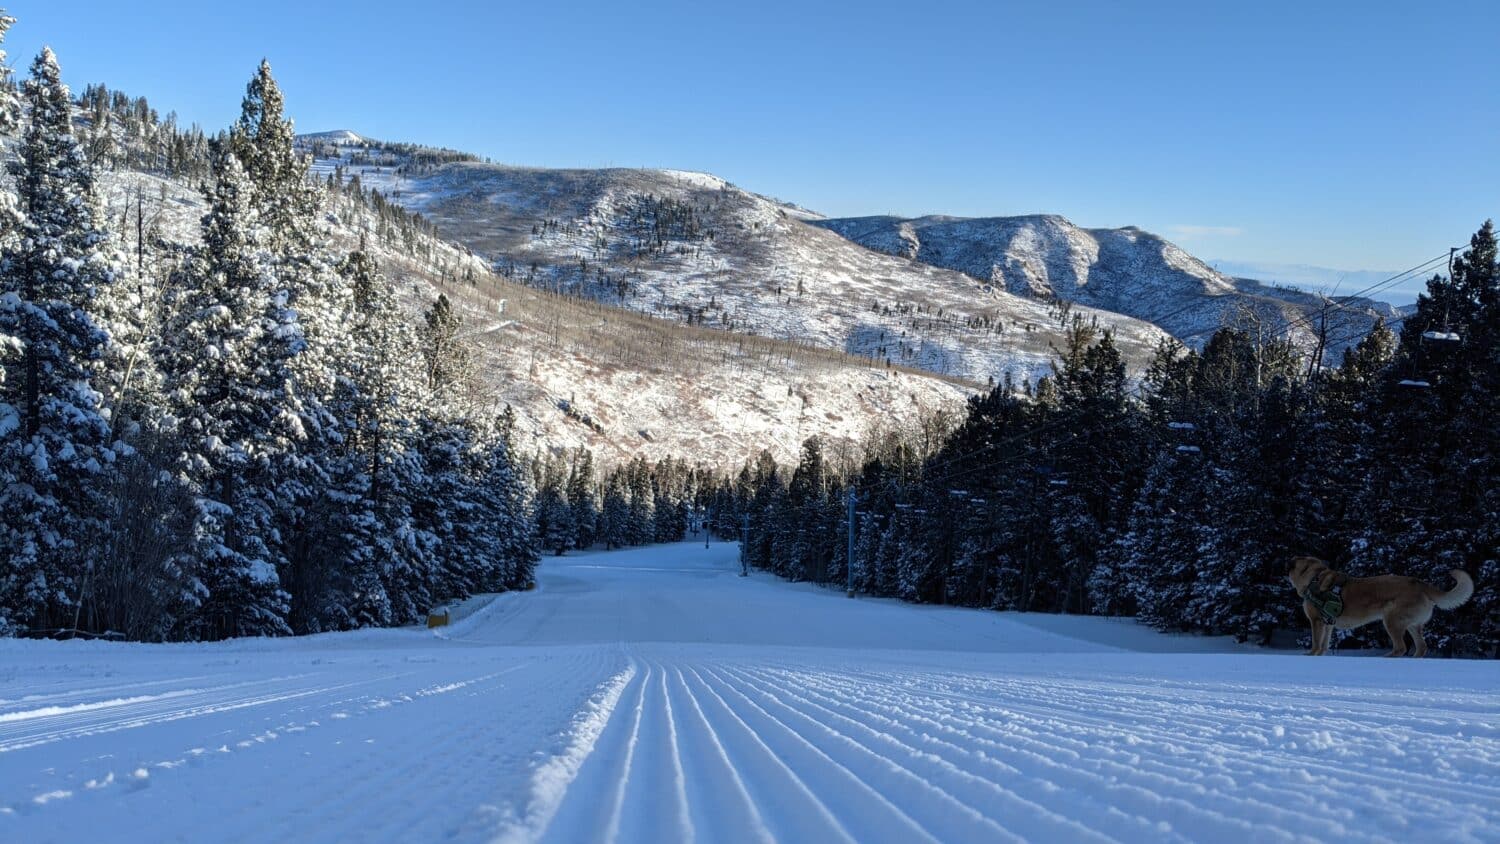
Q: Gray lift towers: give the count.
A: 3